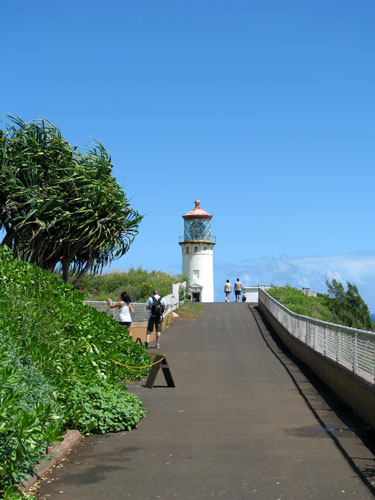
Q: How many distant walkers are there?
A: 2